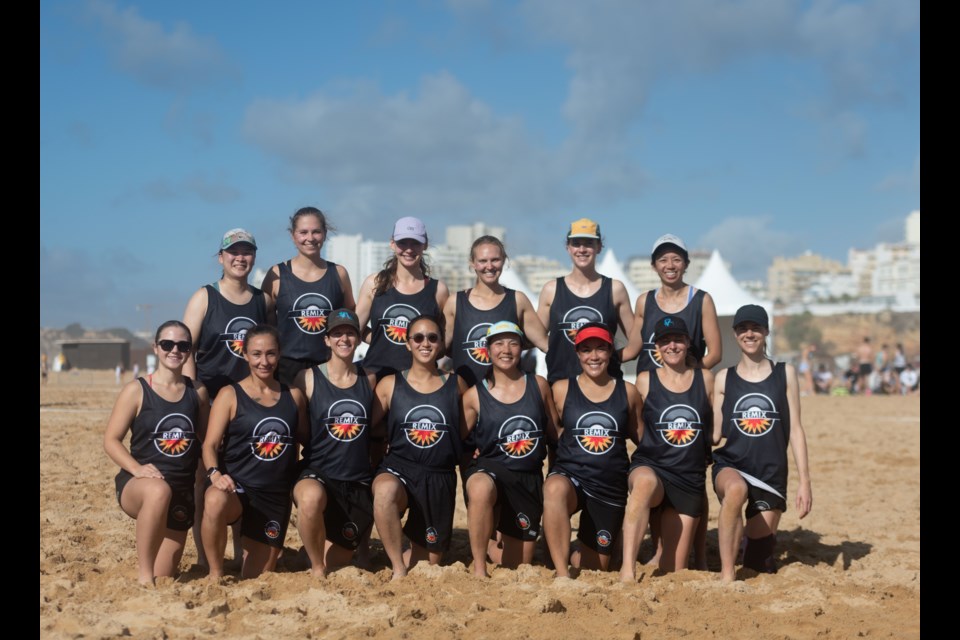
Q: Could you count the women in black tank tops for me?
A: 14